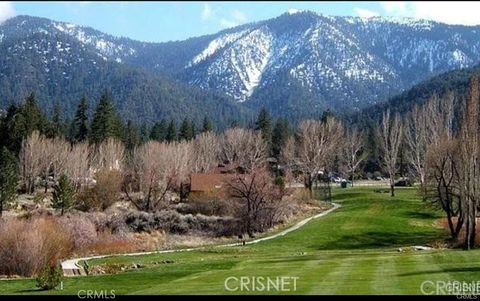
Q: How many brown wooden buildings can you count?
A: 1